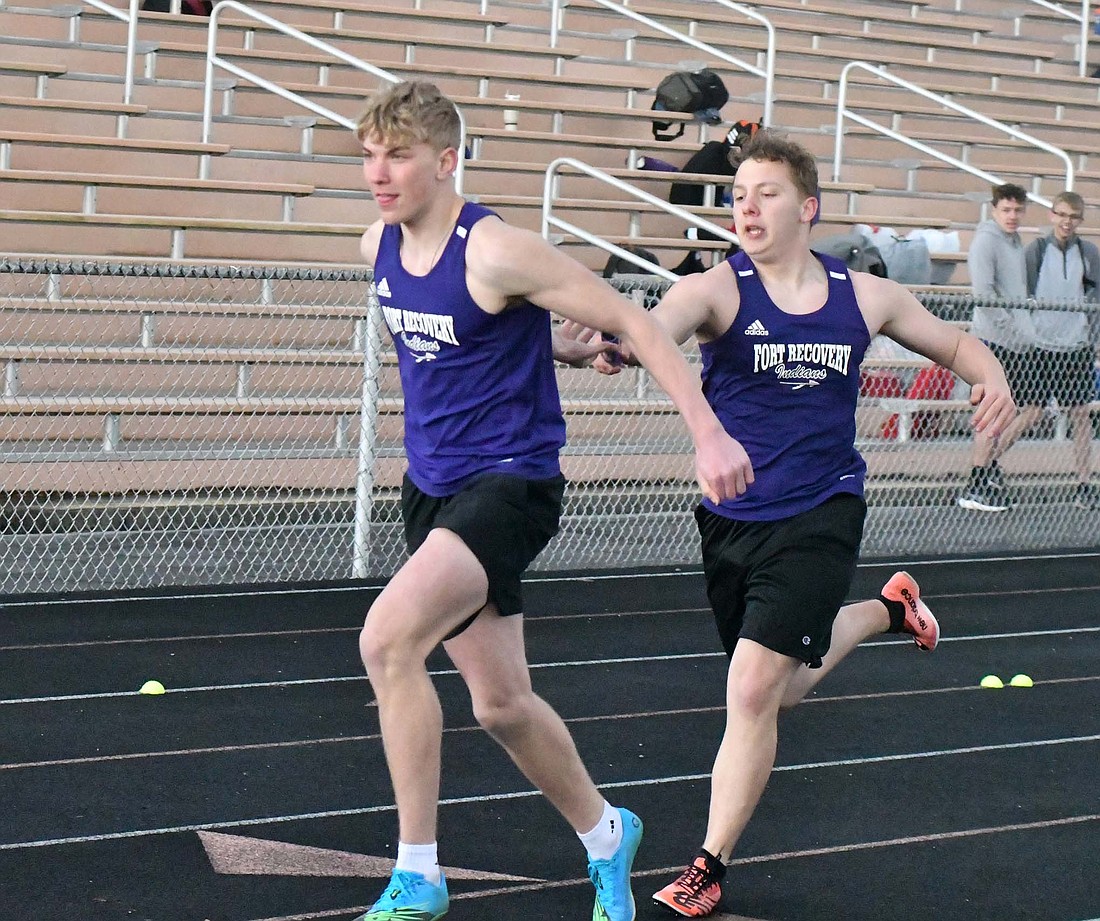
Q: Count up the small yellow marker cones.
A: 3